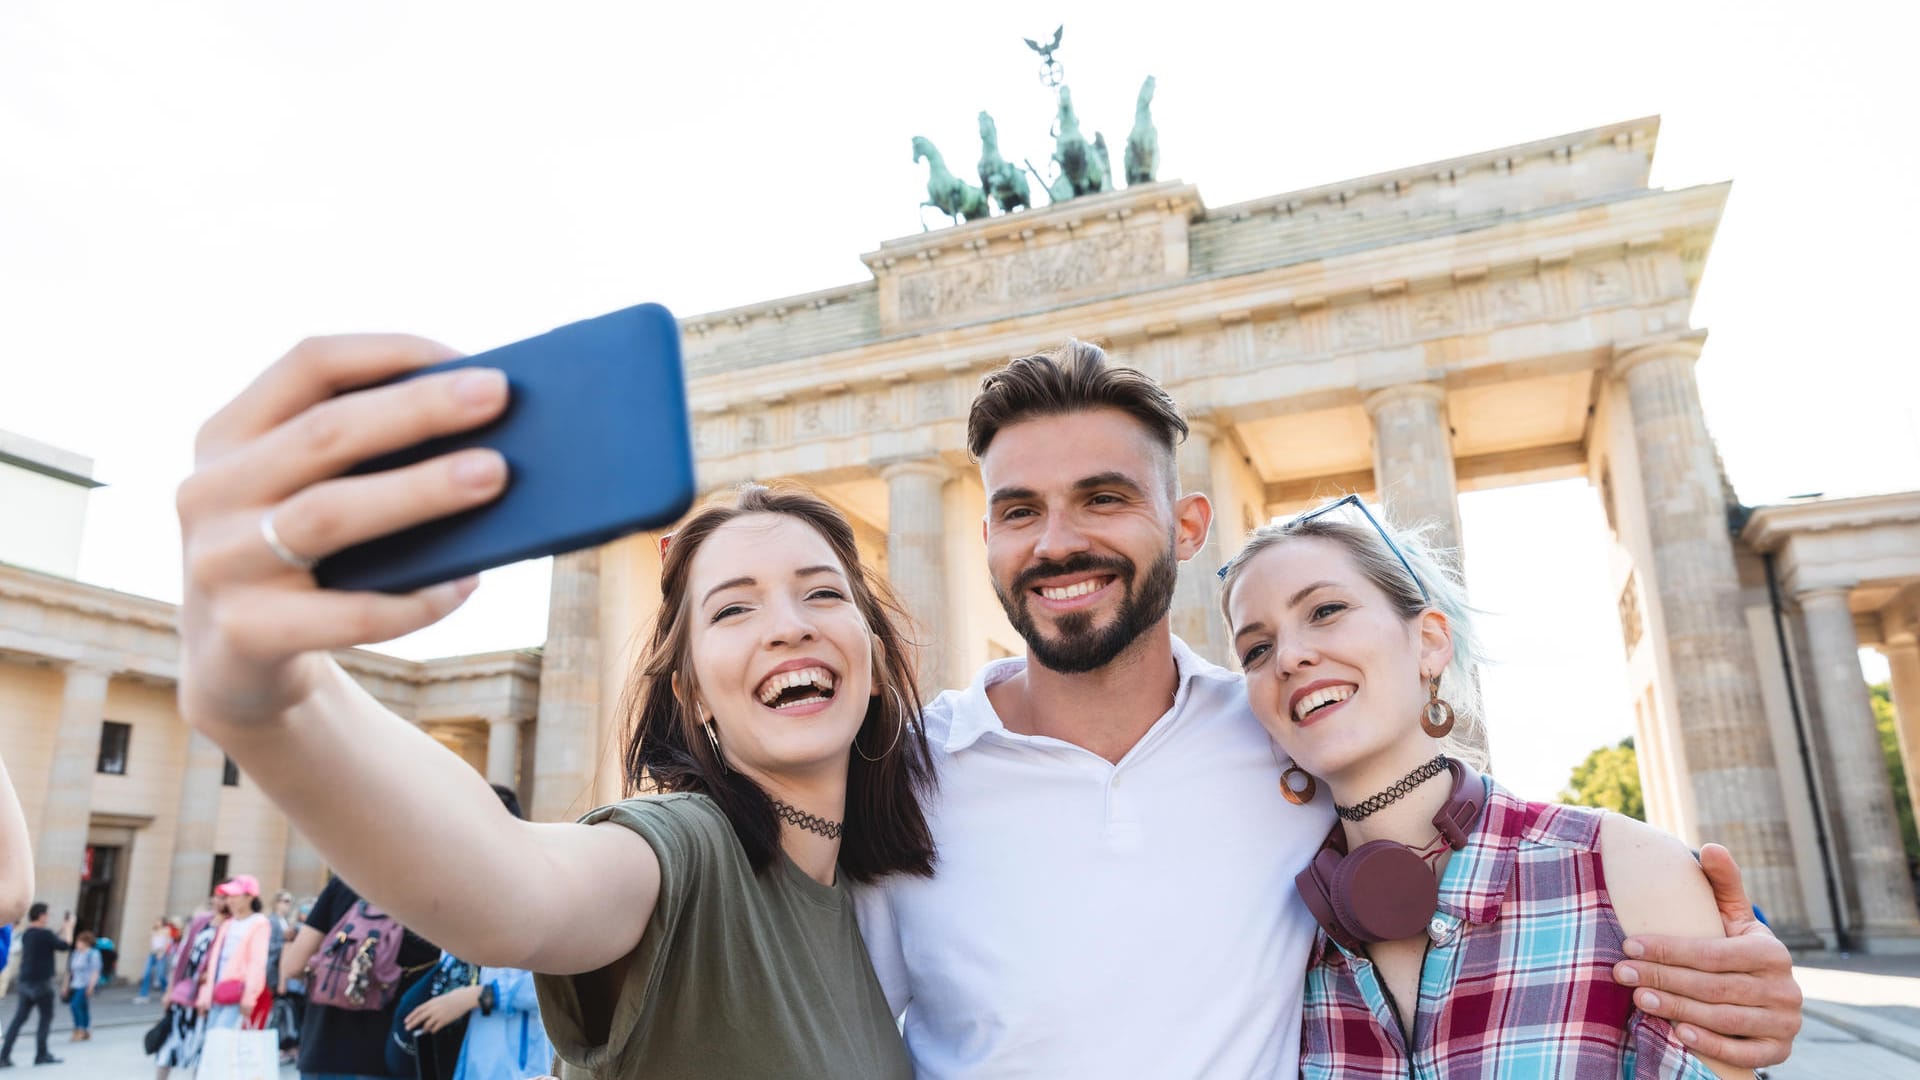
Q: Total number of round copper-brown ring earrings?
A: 2